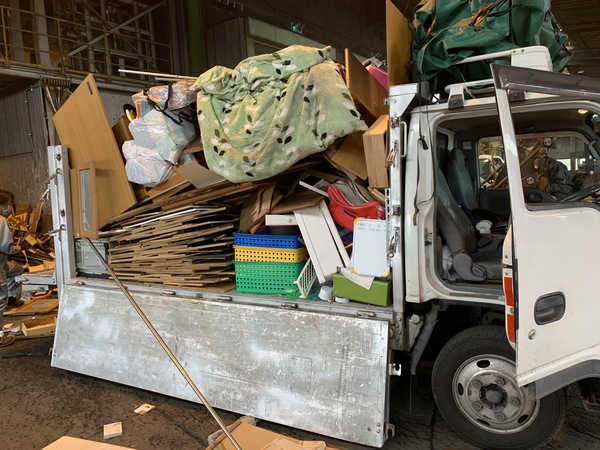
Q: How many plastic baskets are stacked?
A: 3